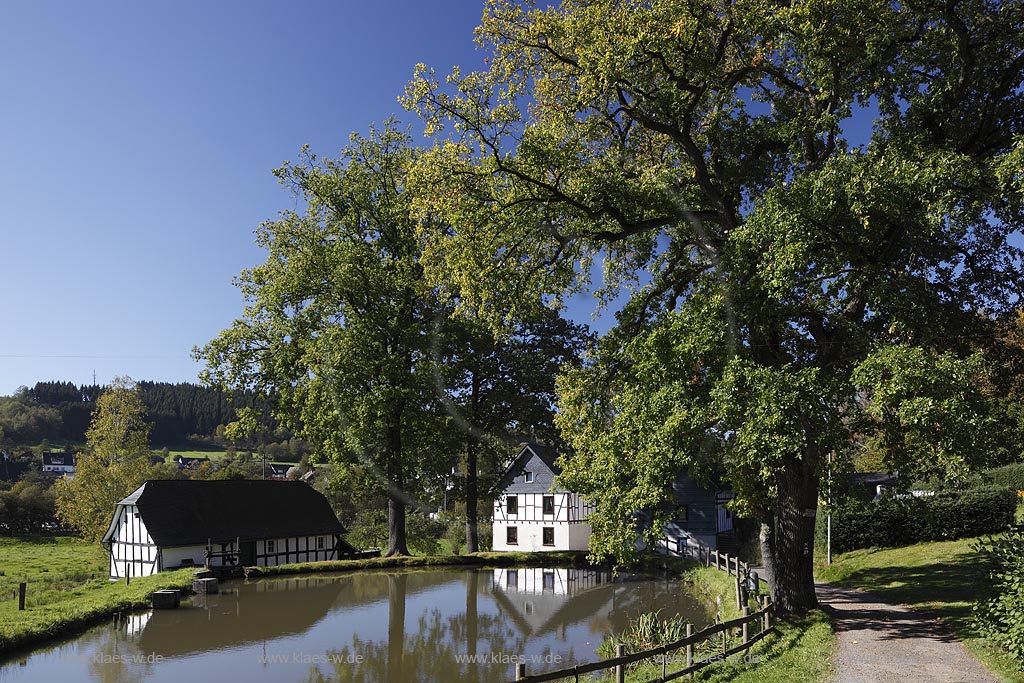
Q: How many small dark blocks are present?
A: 2